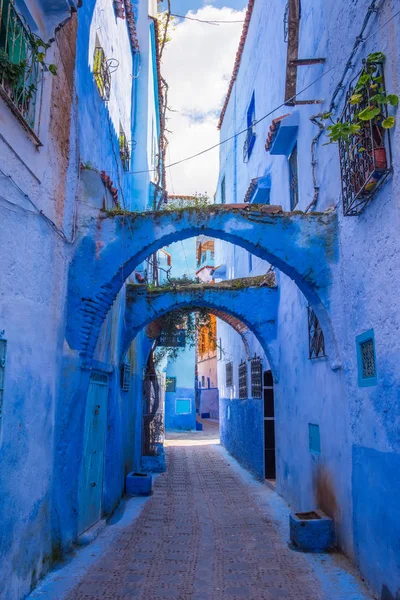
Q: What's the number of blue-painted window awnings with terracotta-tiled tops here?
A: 2